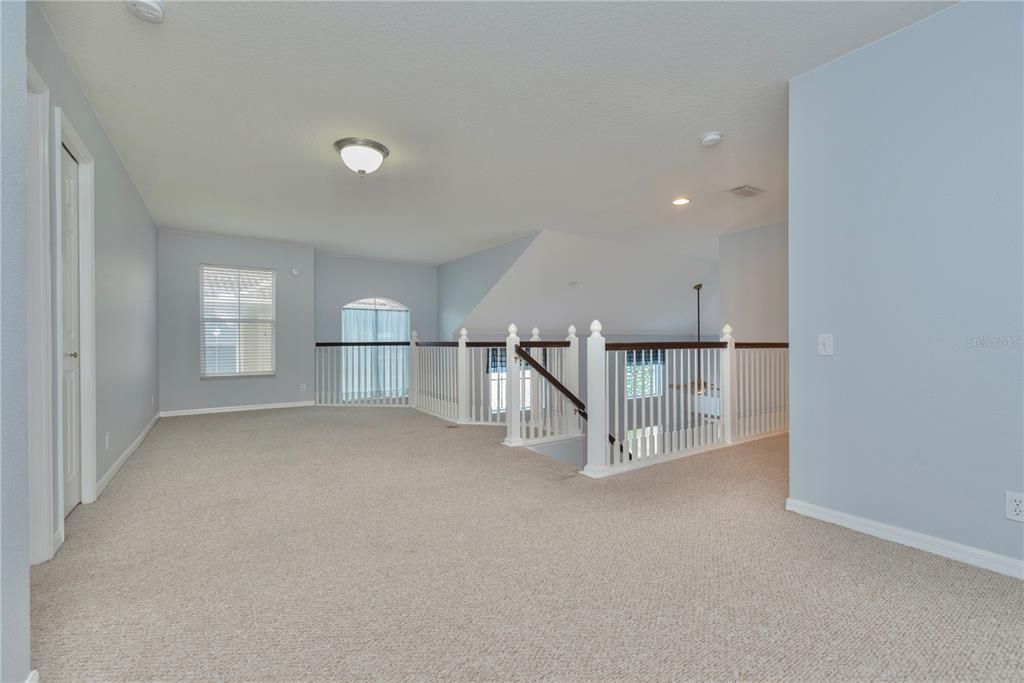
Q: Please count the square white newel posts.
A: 7